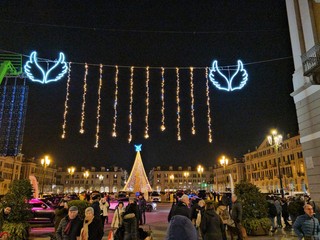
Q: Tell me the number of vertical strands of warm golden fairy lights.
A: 10